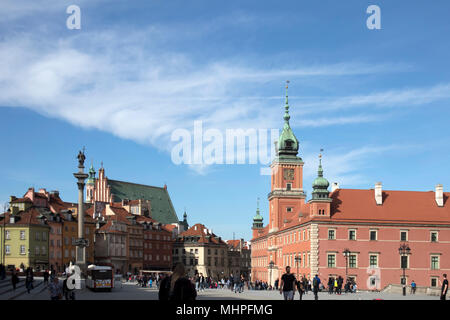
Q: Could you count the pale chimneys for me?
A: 3